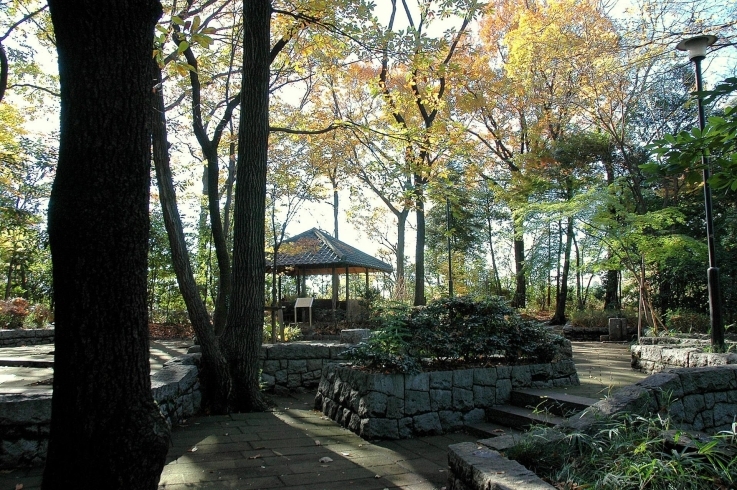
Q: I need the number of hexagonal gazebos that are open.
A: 1